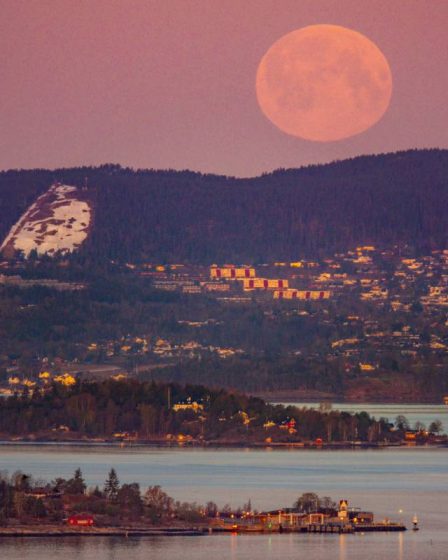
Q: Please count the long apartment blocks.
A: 3